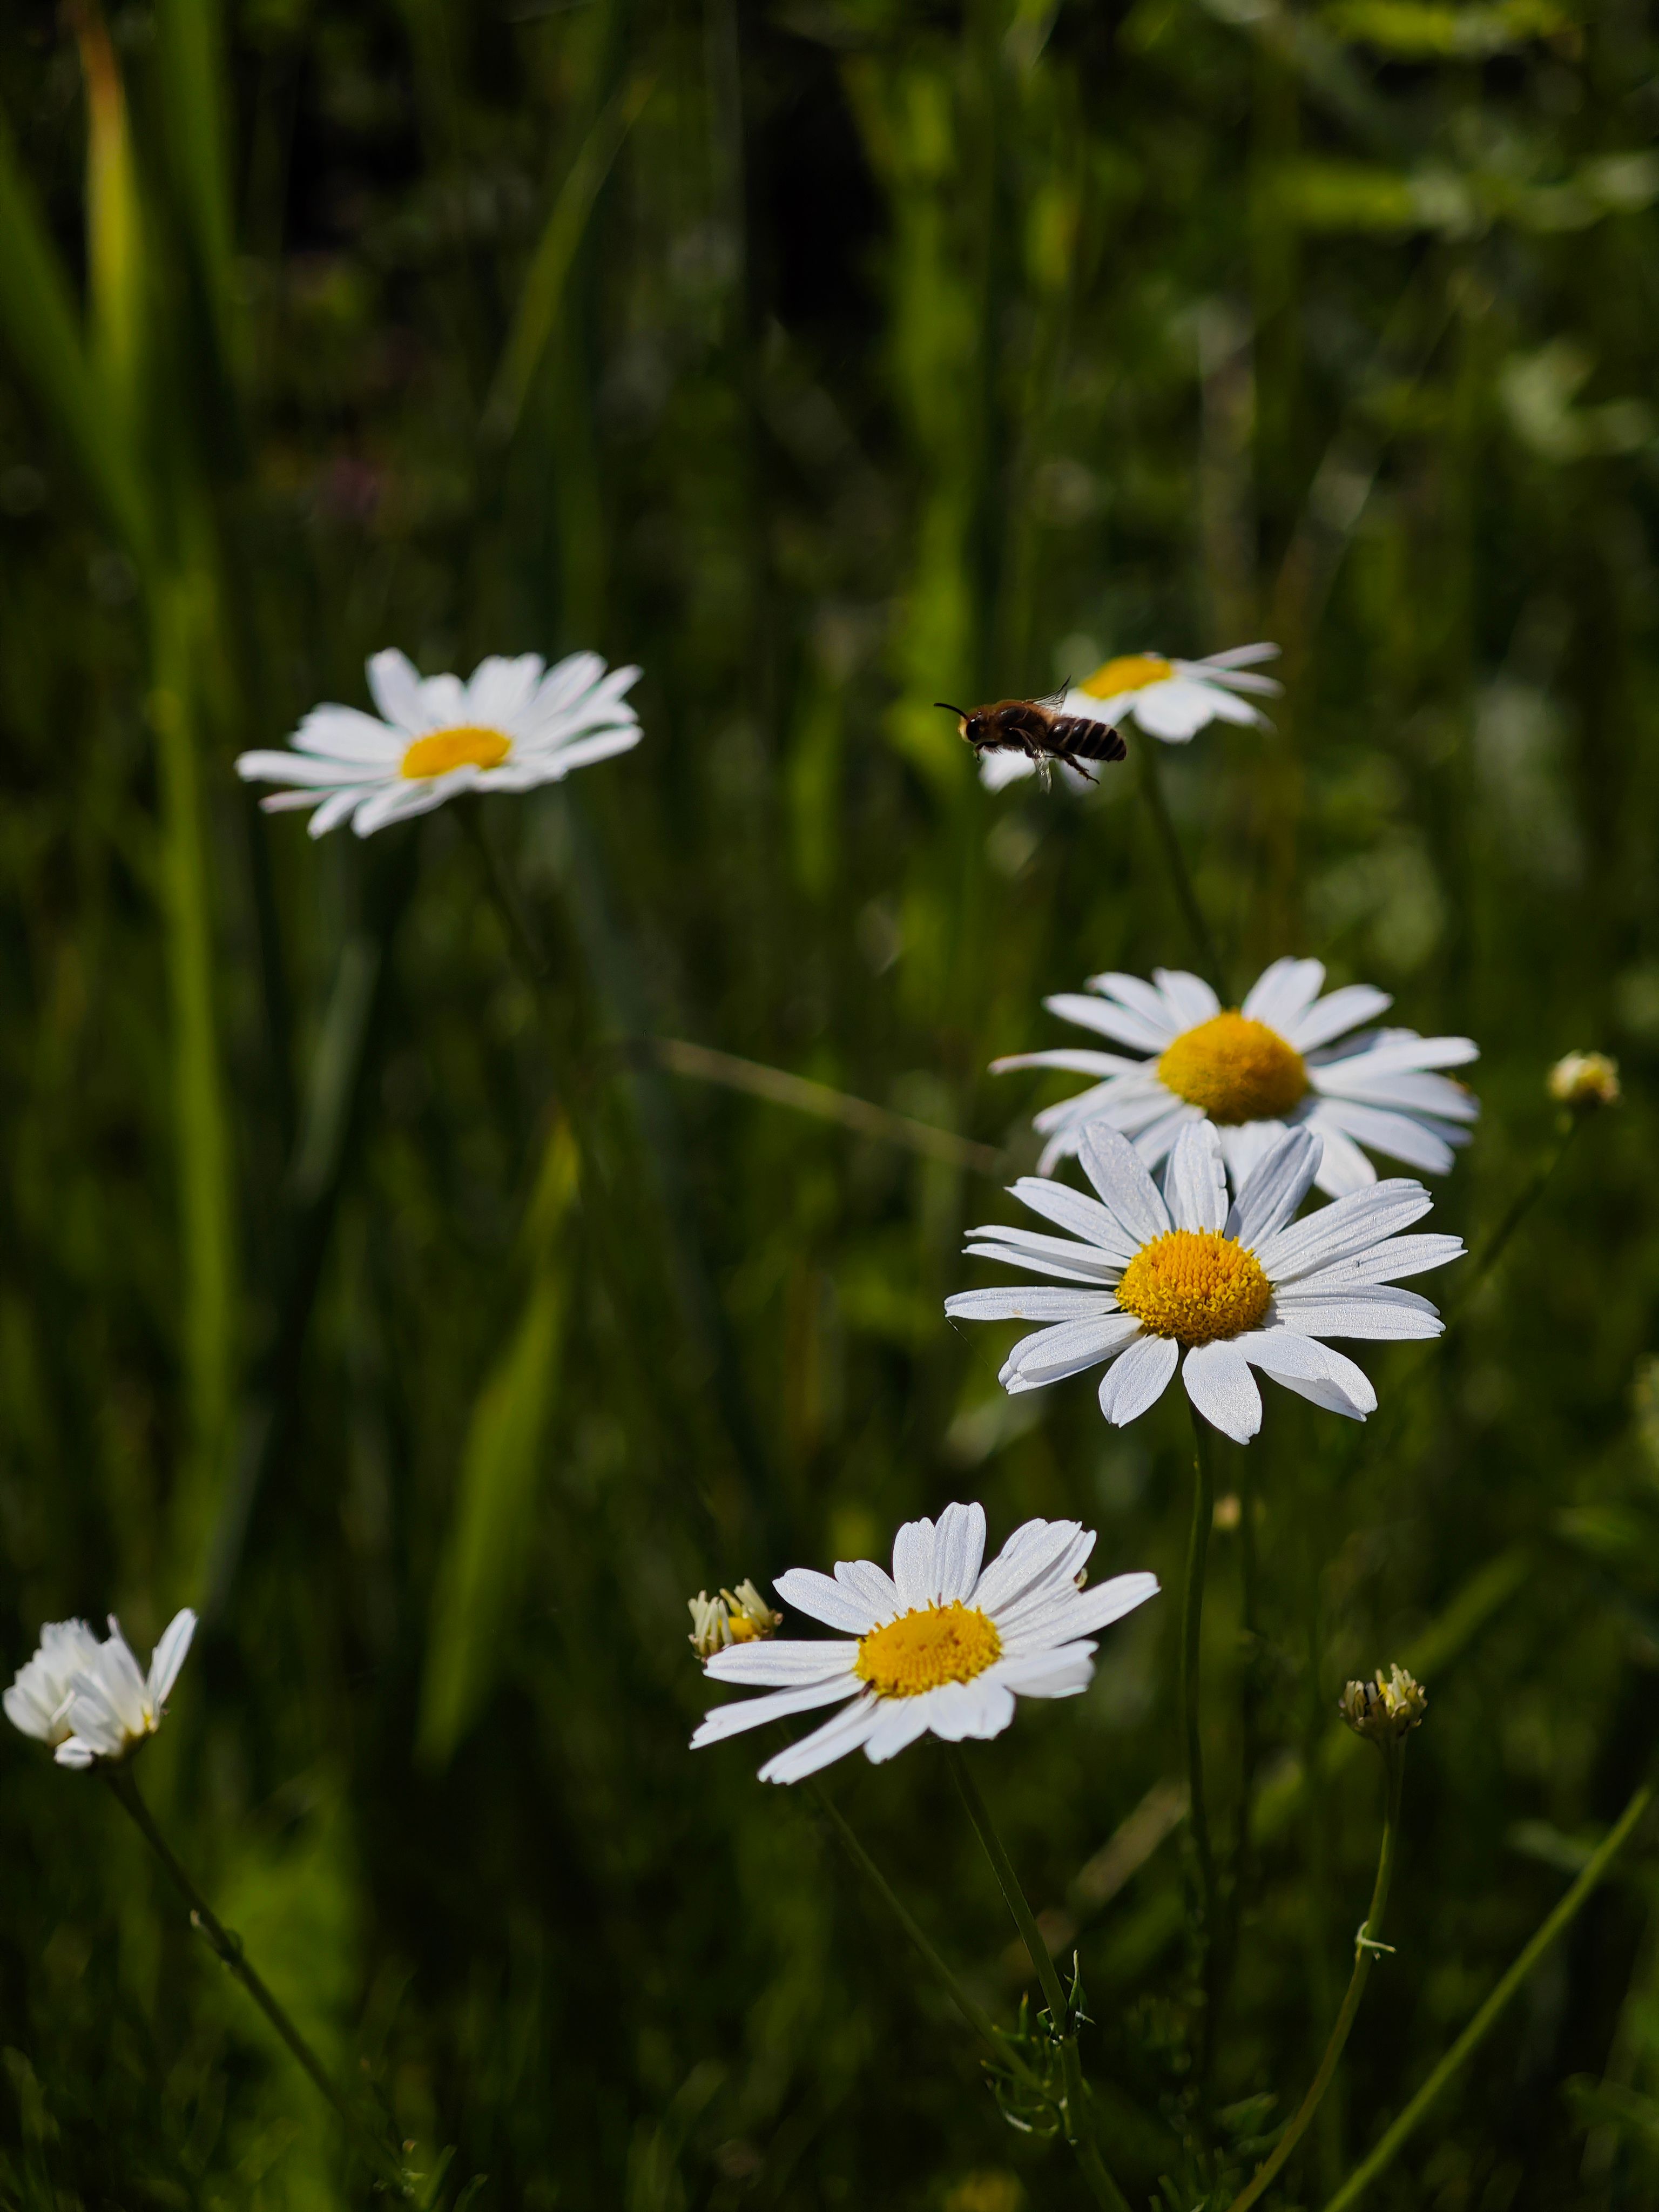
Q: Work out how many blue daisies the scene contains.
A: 0